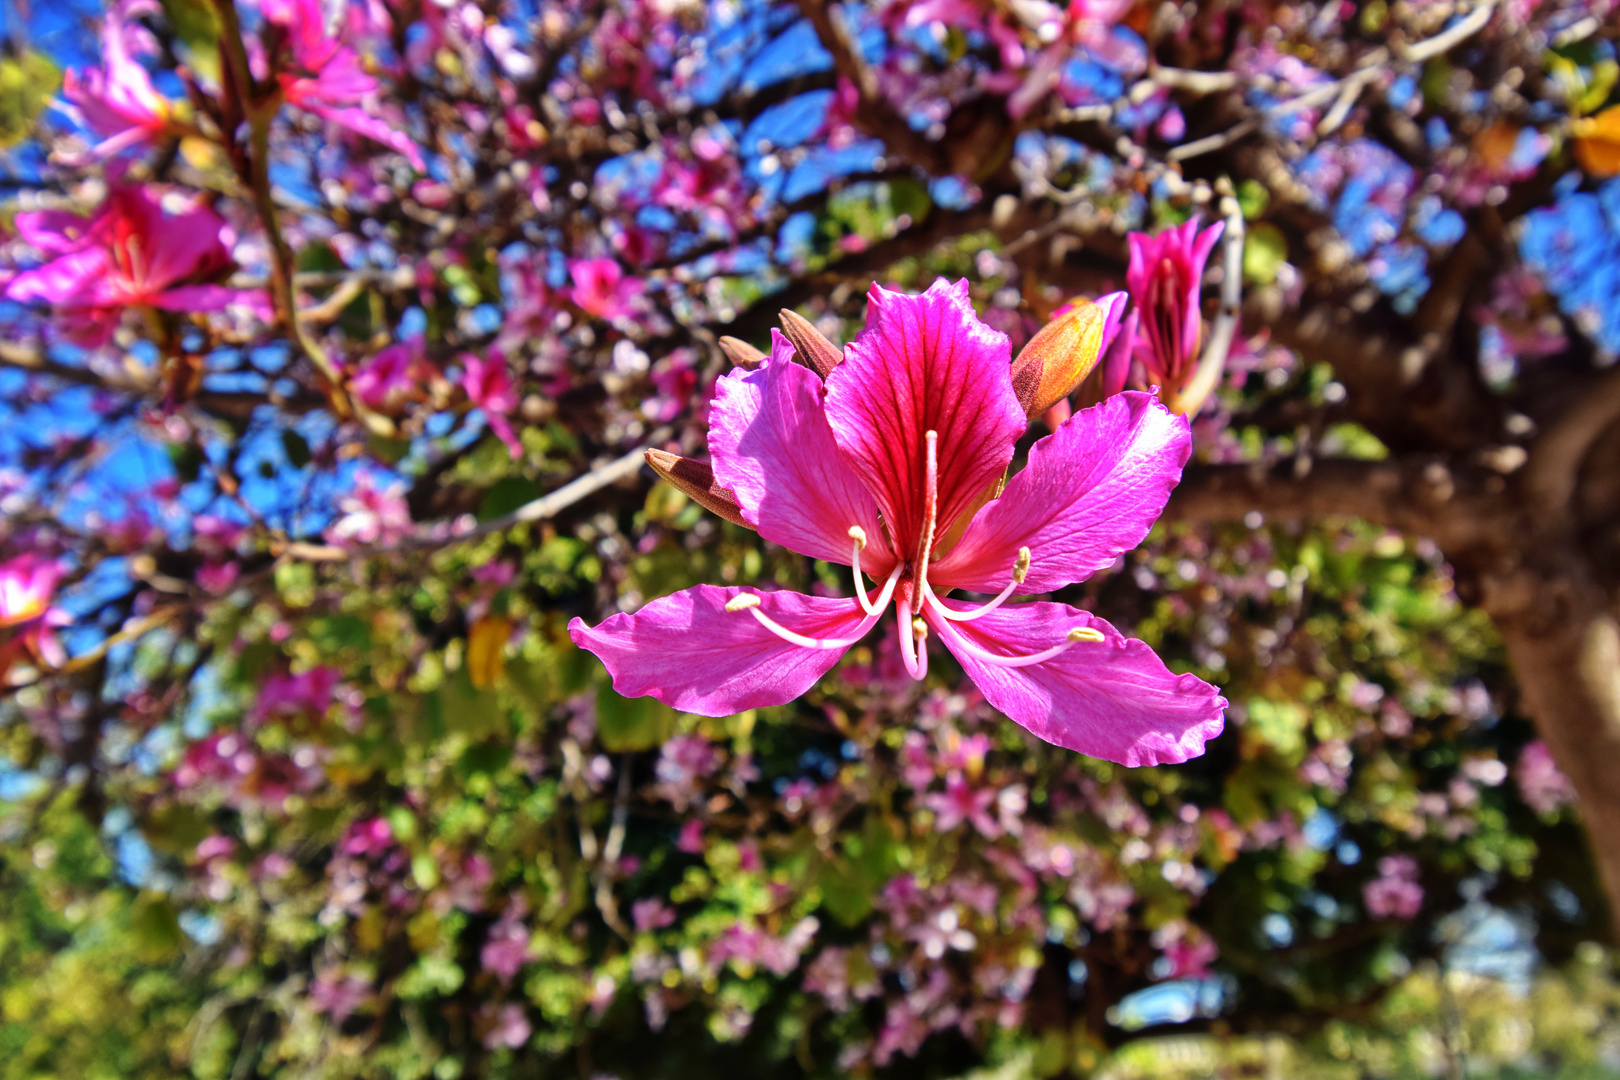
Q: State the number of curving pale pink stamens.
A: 5